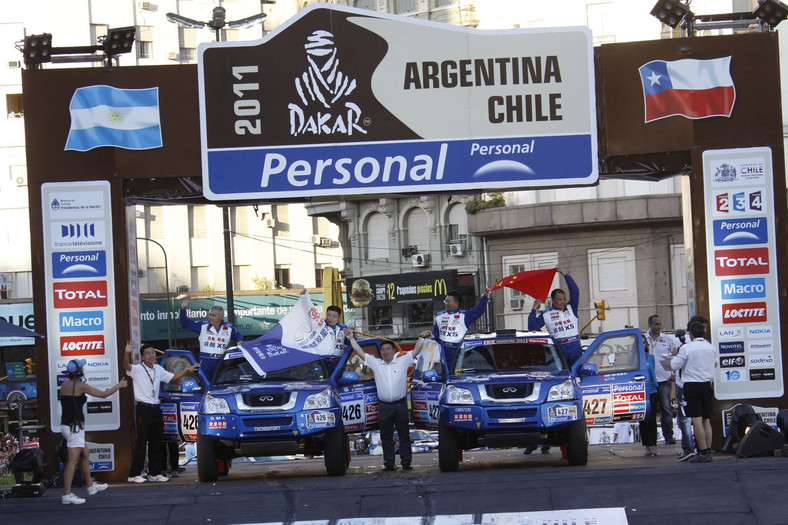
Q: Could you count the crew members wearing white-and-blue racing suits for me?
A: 4